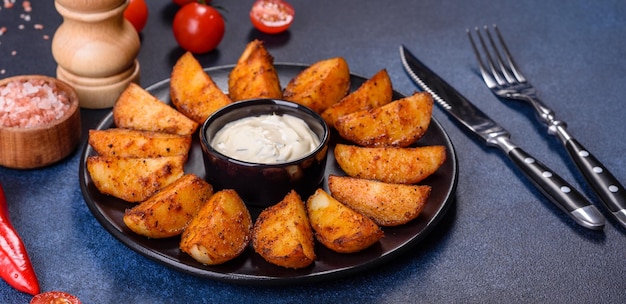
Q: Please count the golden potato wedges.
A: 14